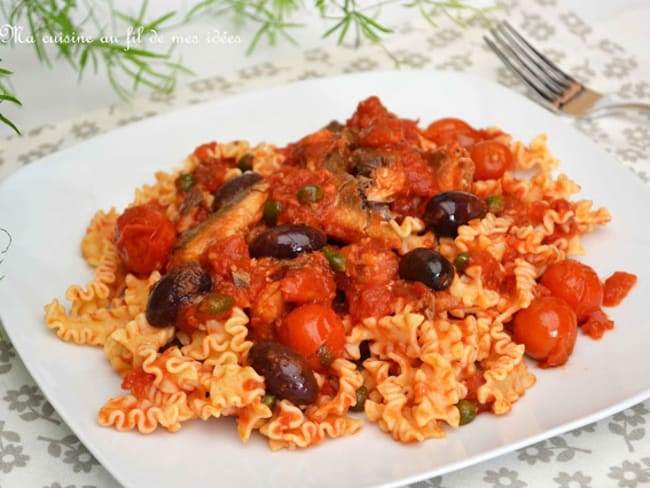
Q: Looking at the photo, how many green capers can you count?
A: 12